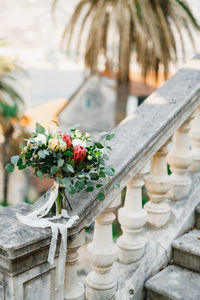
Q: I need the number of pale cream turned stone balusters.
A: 6